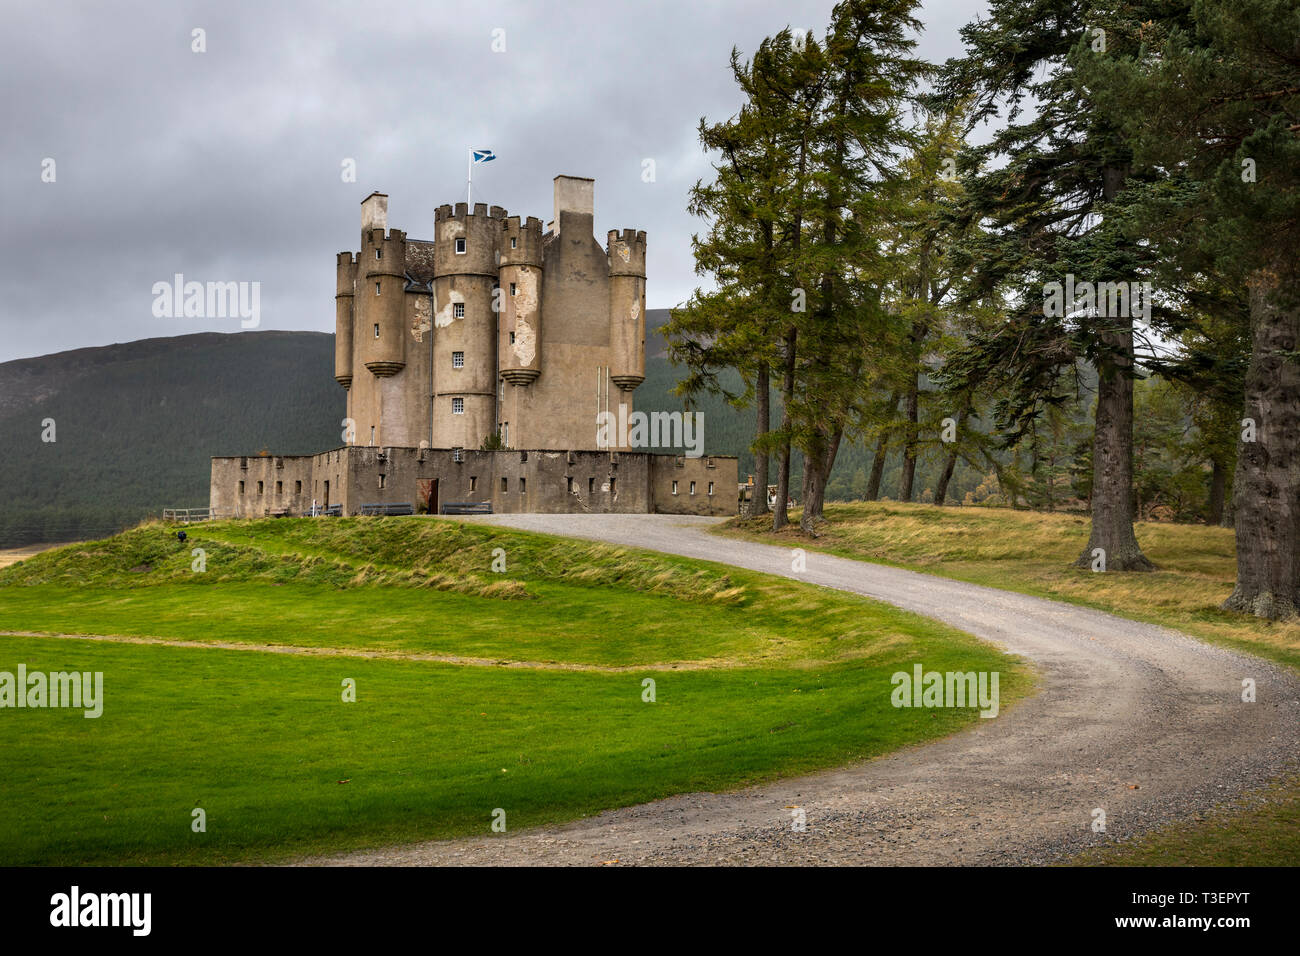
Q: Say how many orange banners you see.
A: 0